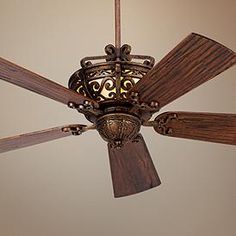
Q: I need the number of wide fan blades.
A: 5